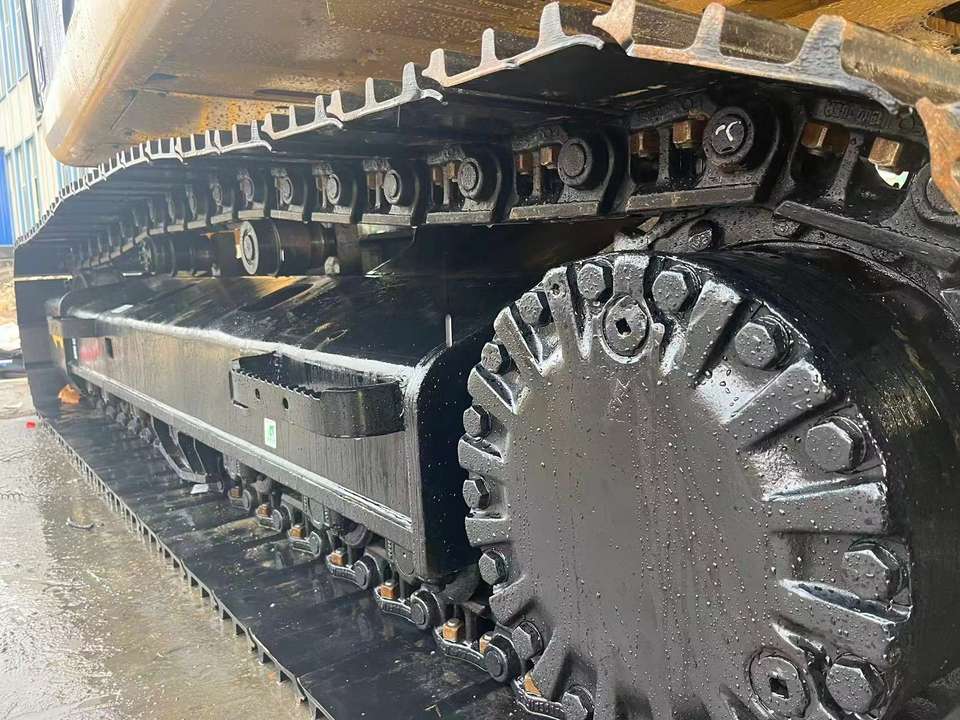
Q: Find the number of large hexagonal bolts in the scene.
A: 13